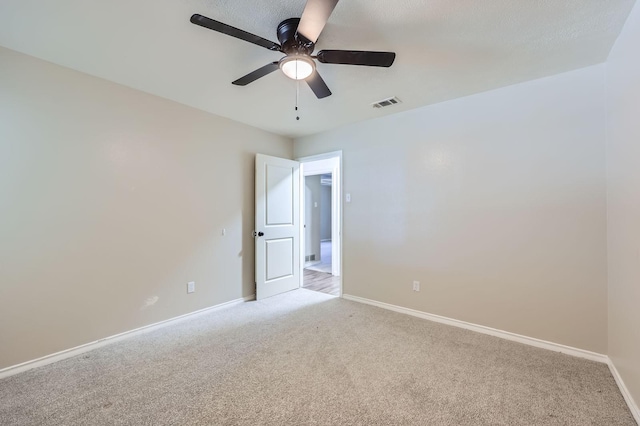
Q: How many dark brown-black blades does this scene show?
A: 4